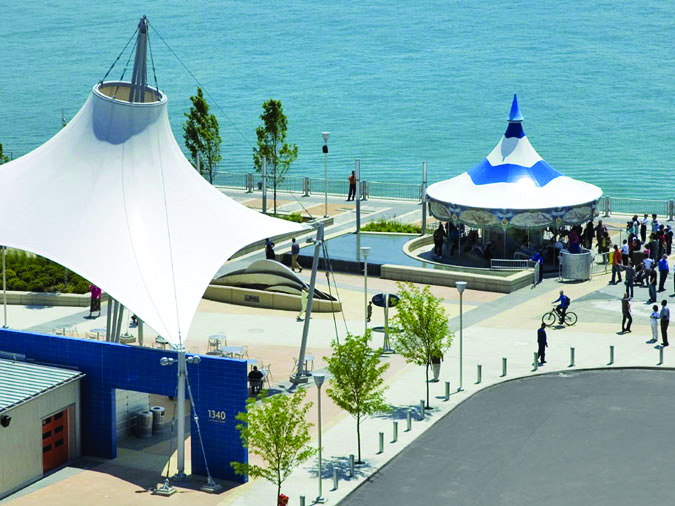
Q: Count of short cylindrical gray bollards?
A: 14